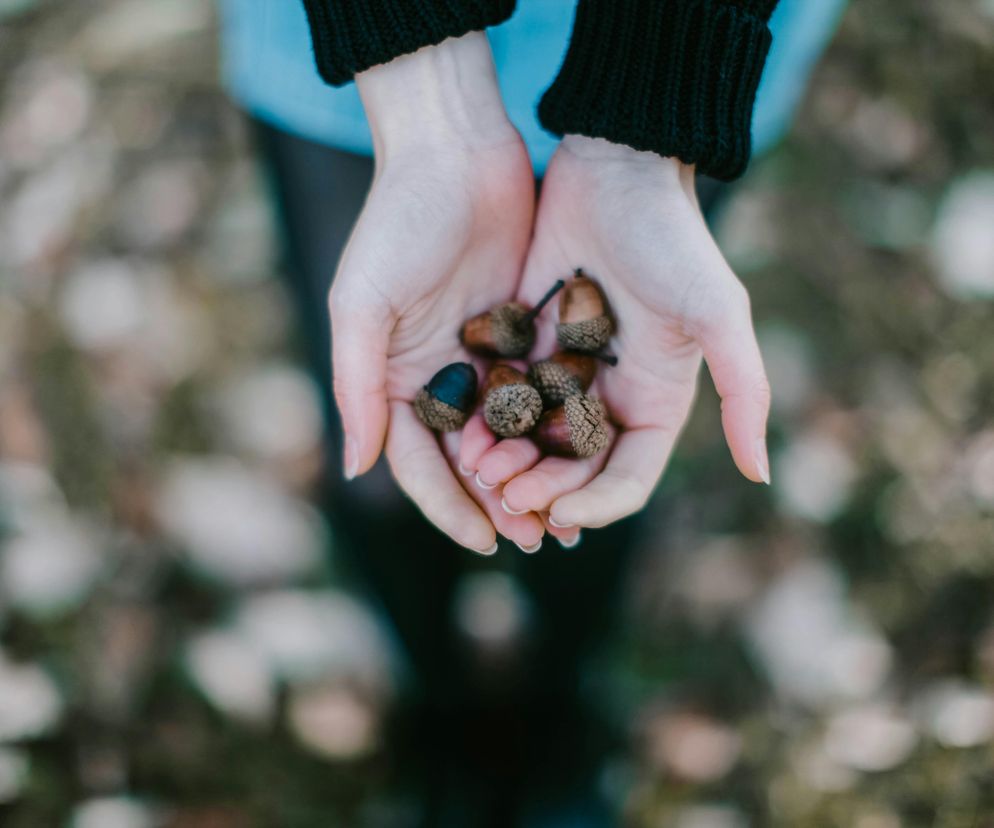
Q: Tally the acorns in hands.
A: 6